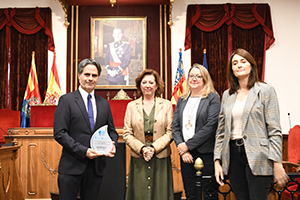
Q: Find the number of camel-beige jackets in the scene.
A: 1